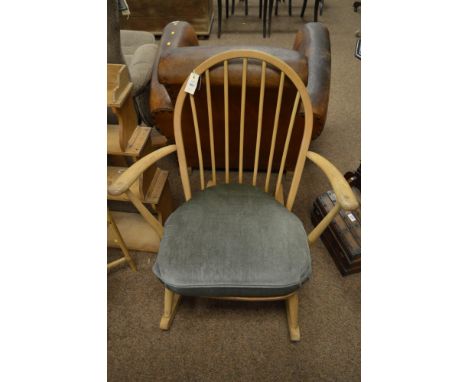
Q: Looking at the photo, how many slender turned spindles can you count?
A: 7